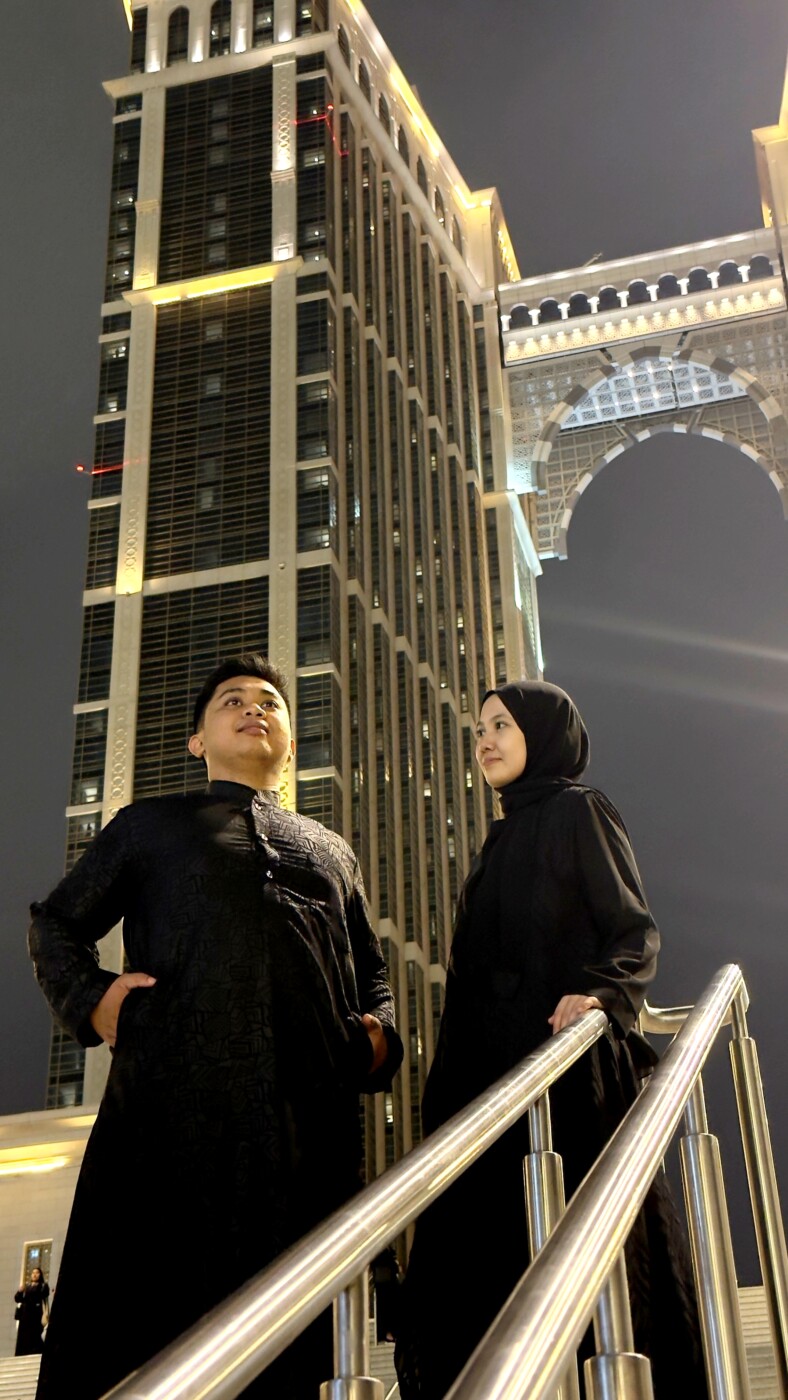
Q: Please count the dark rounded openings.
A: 9